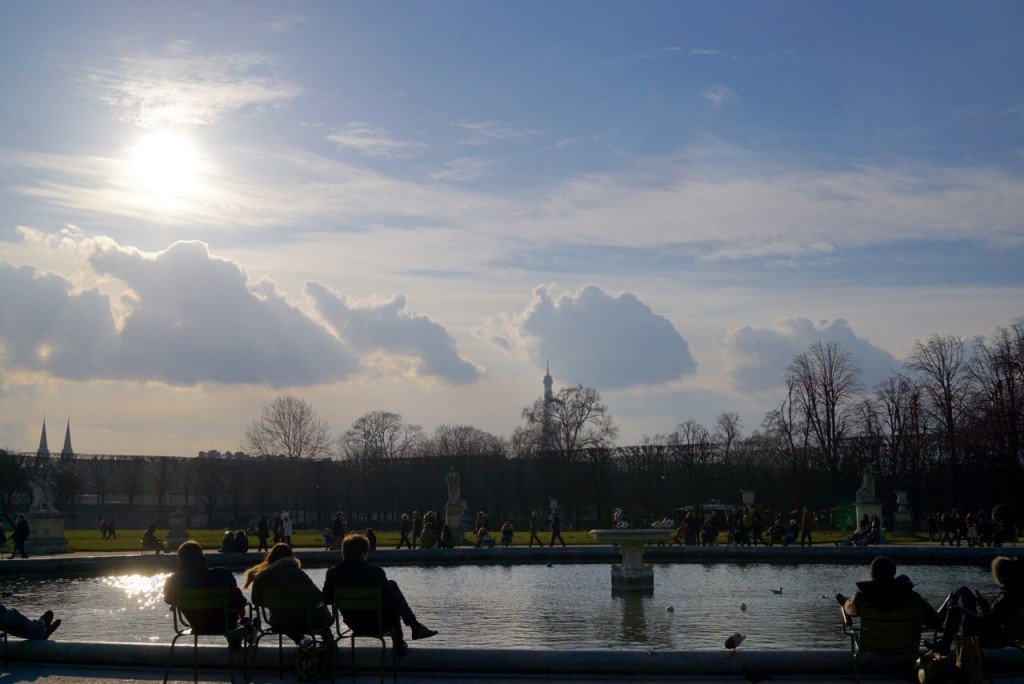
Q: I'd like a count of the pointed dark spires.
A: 2